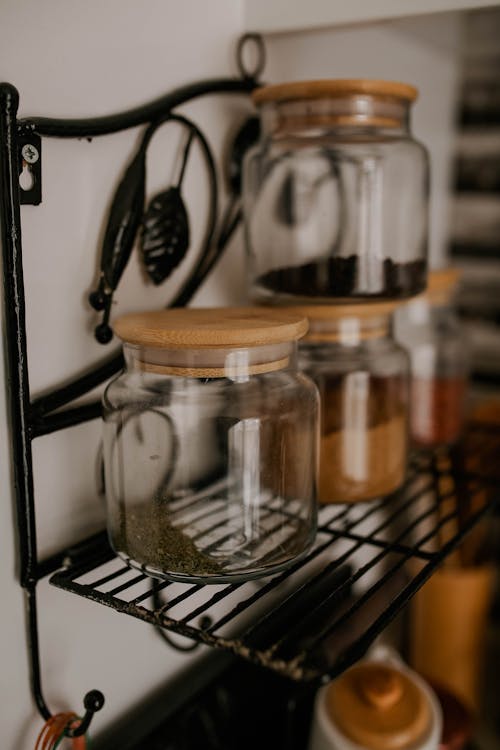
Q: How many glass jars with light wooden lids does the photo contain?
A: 4